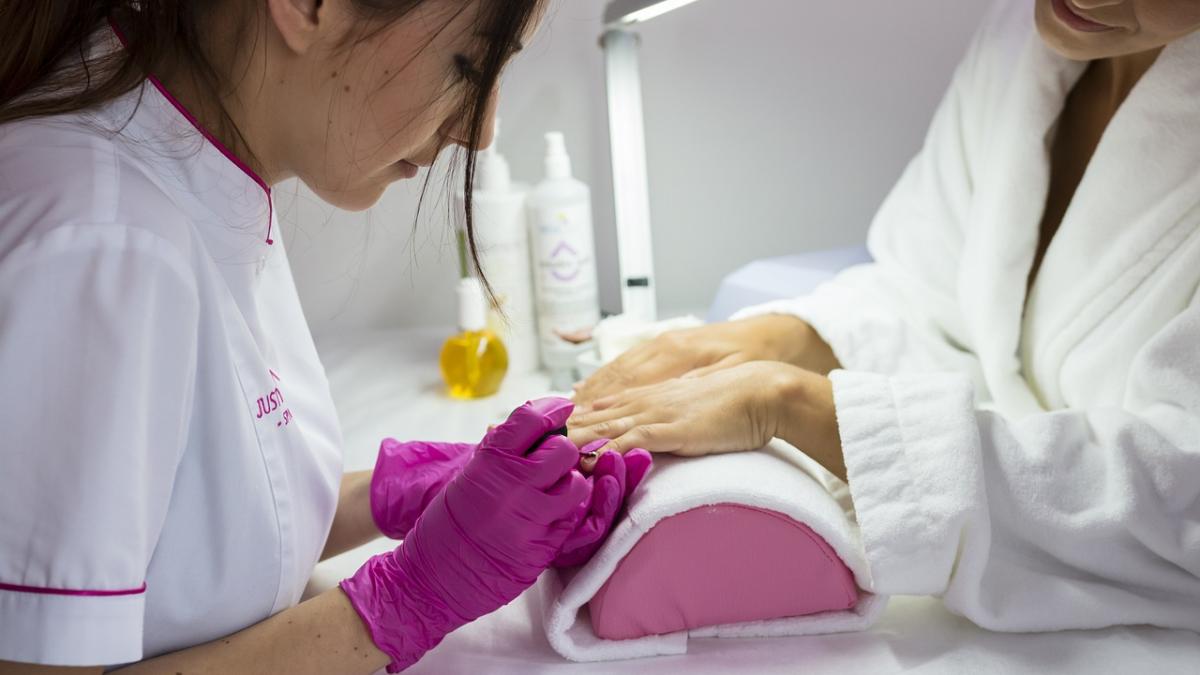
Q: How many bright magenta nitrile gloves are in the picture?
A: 2